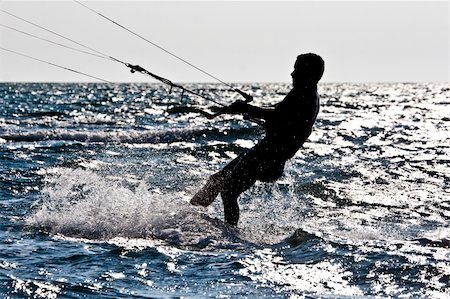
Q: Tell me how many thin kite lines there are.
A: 4